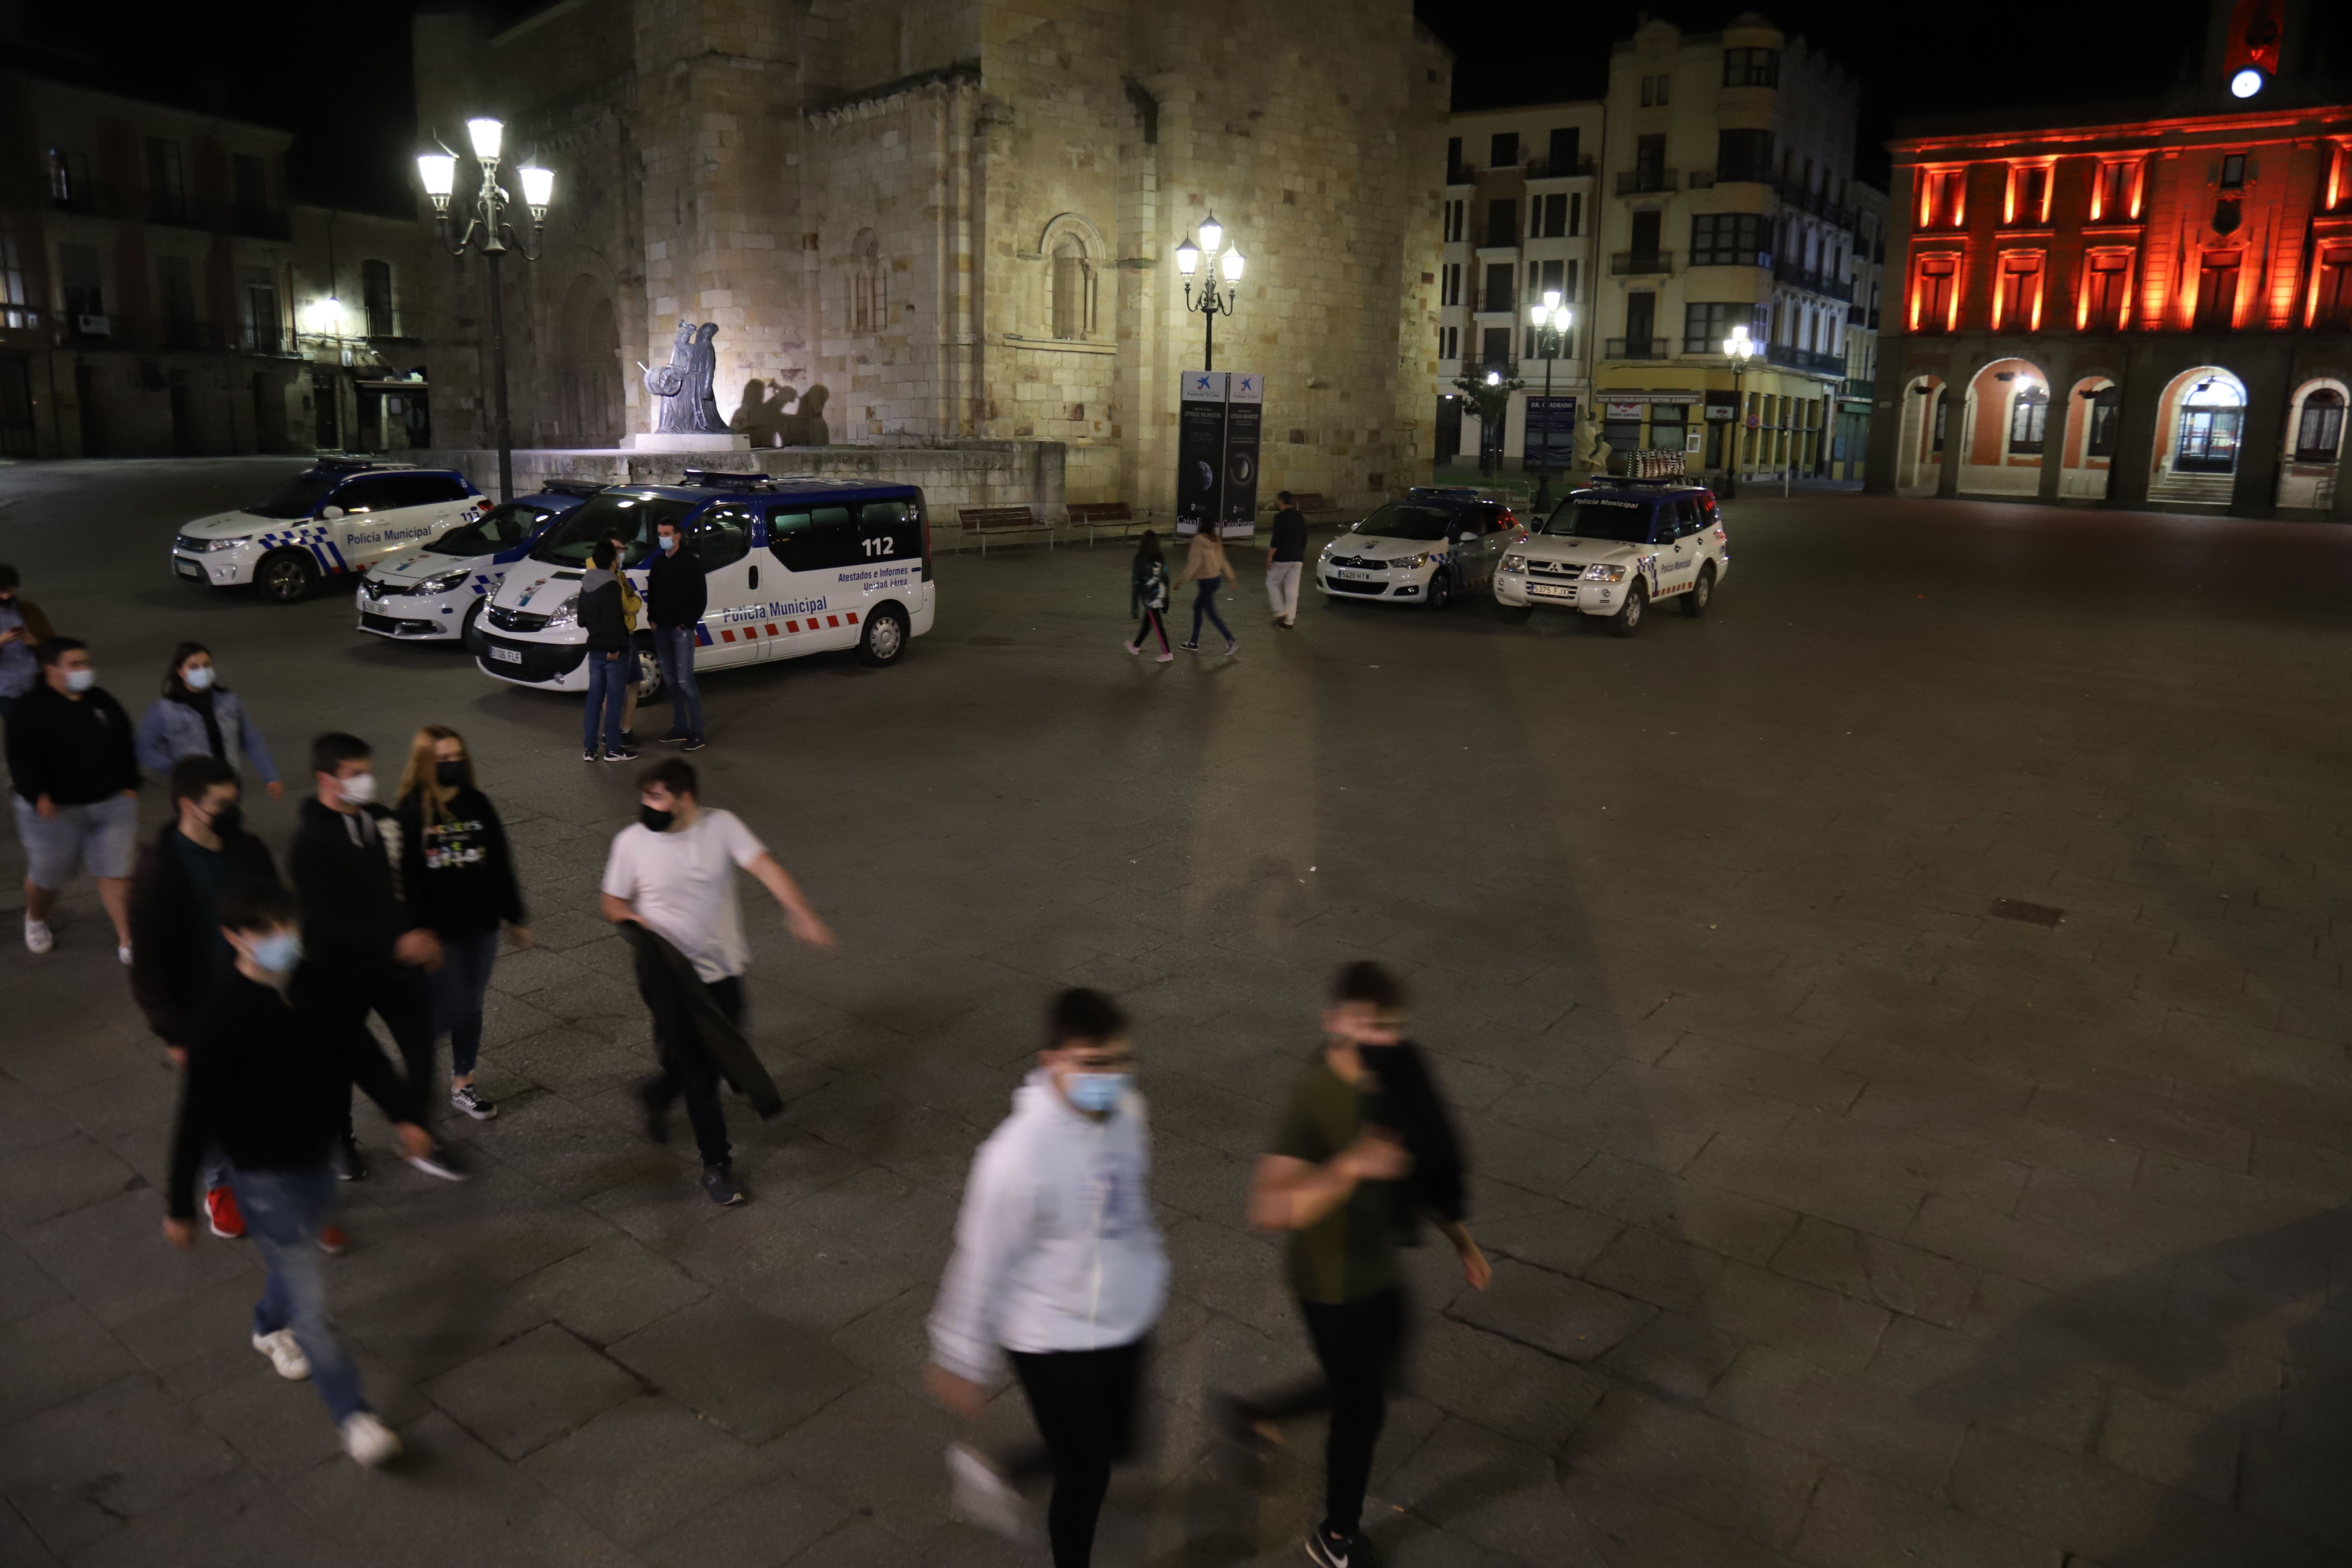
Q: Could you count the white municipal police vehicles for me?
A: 5